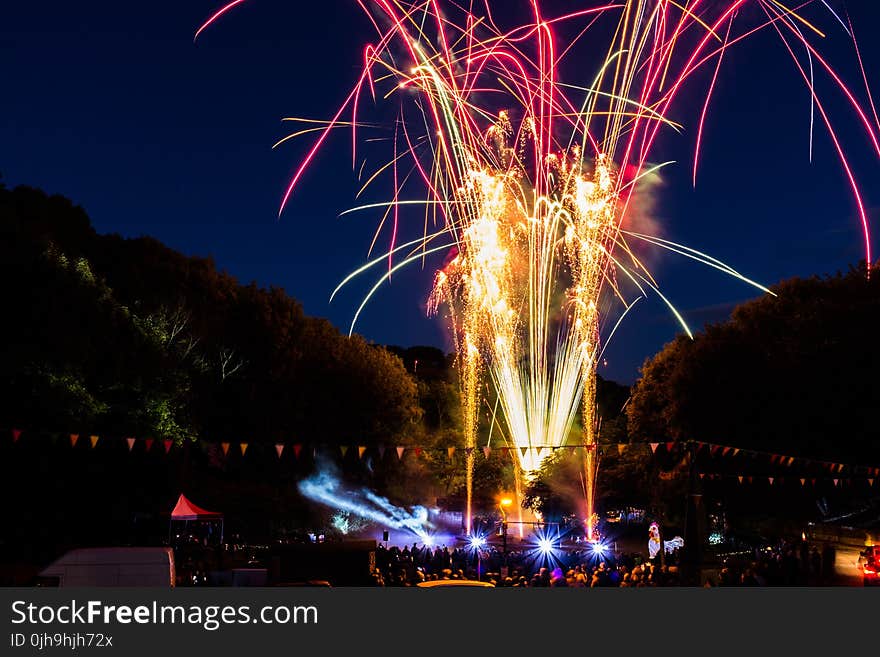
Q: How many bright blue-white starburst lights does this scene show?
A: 4